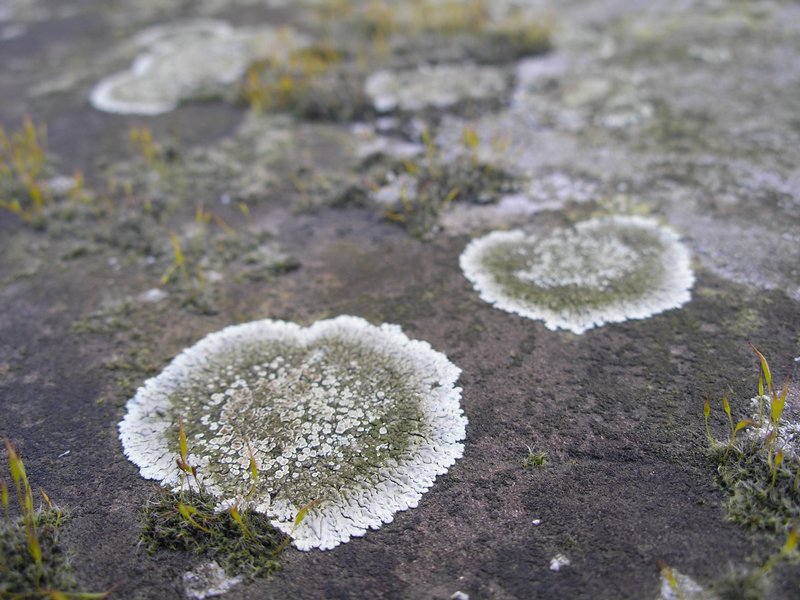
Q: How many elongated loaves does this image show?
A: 0